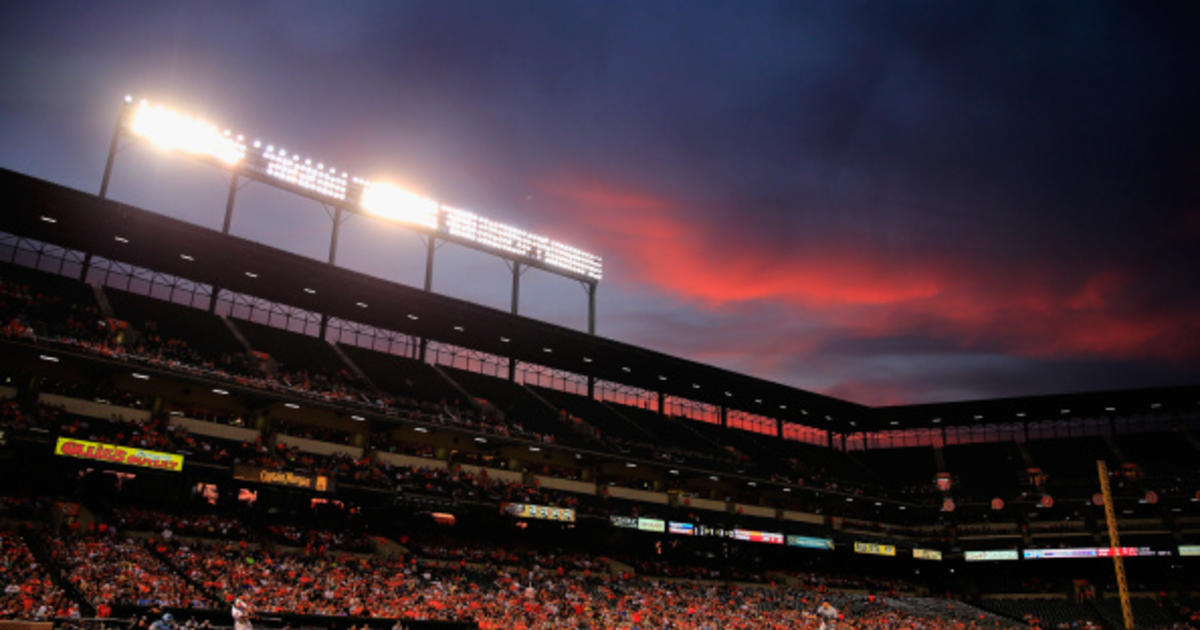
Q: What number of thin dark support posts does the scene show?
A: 6